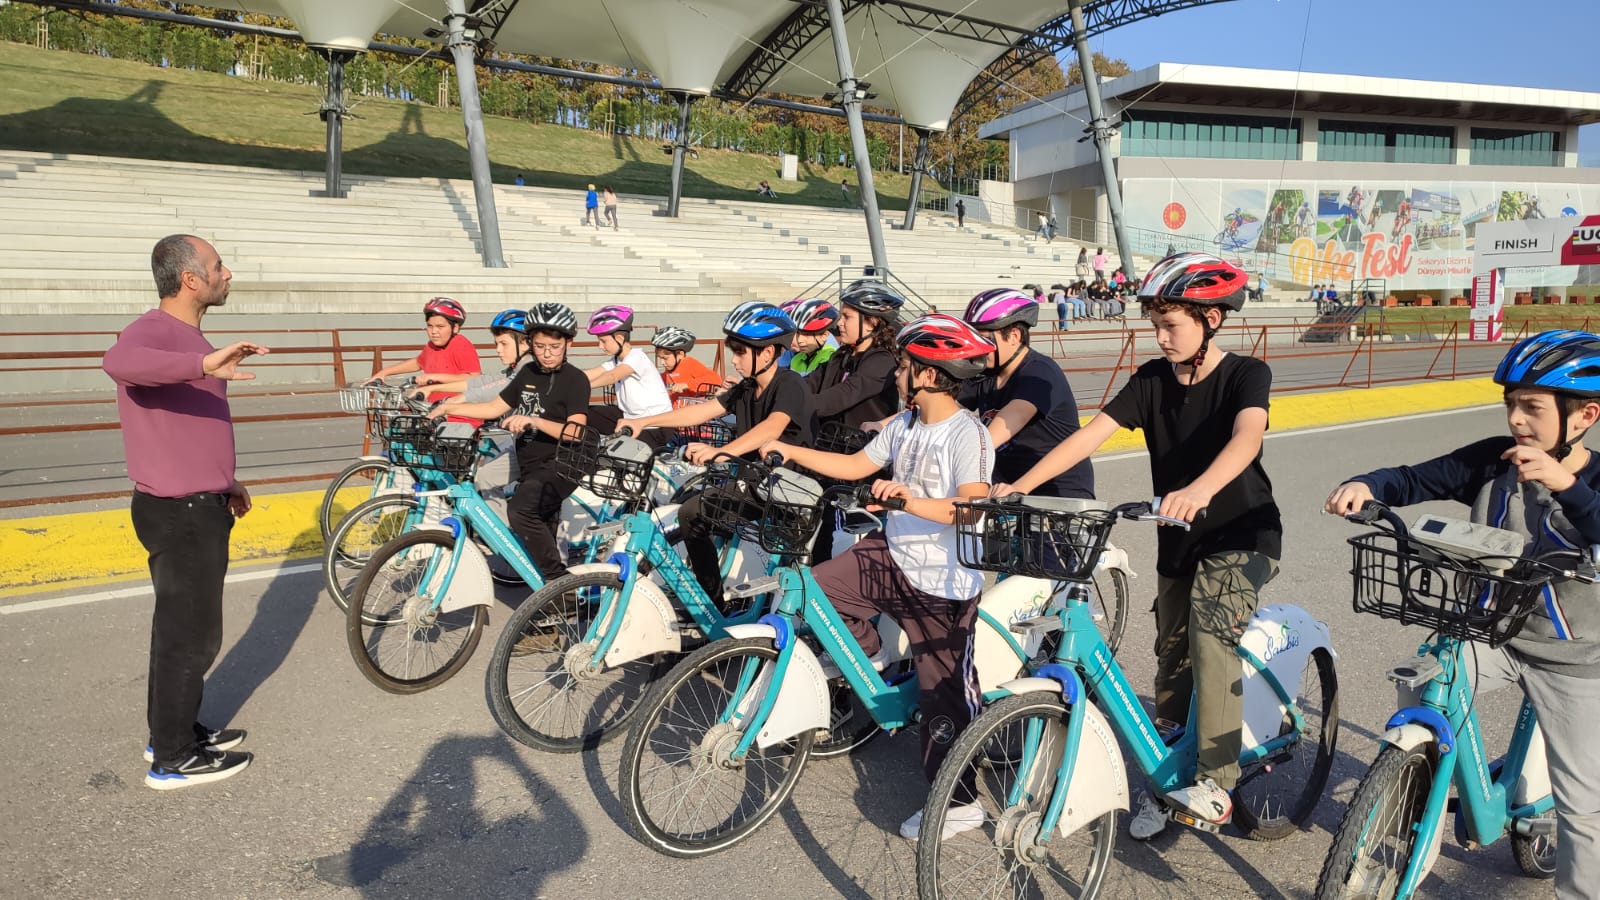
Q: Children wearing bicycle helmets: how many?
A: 13